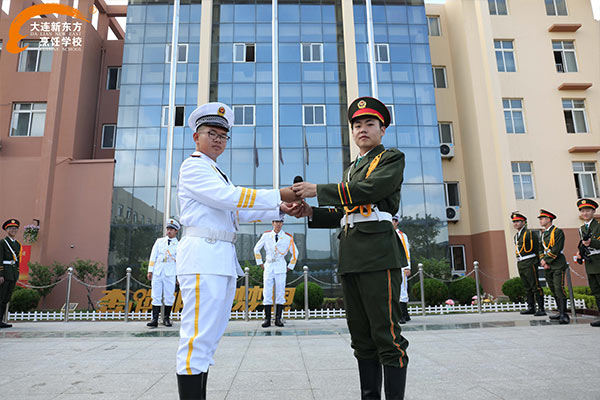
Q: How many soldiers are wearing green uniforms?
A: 5